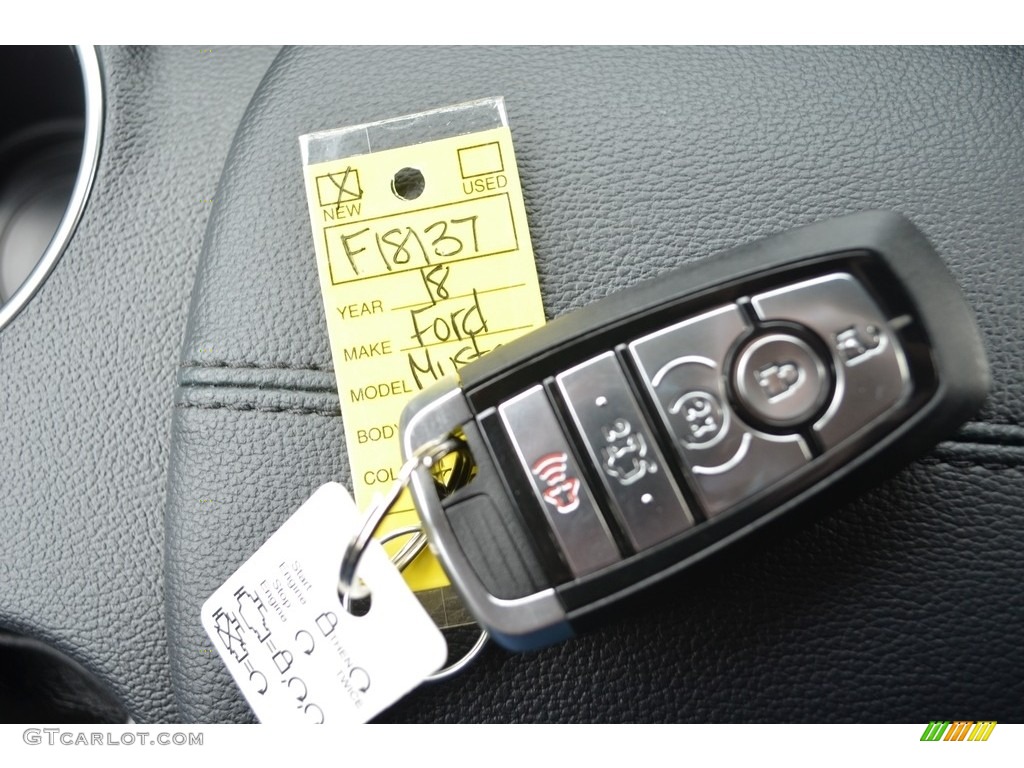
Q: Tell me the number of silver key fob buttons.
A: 5